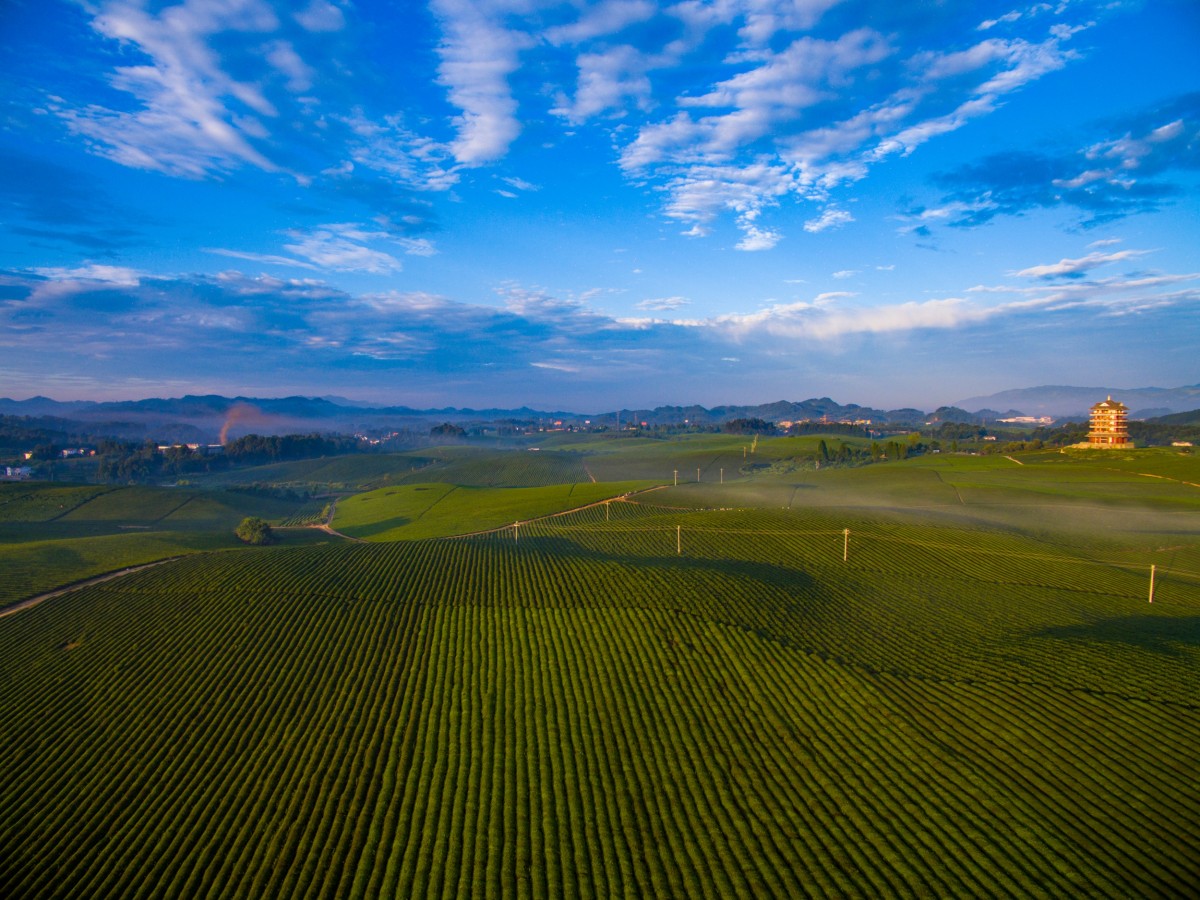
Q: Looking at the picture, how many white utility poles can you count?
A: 8